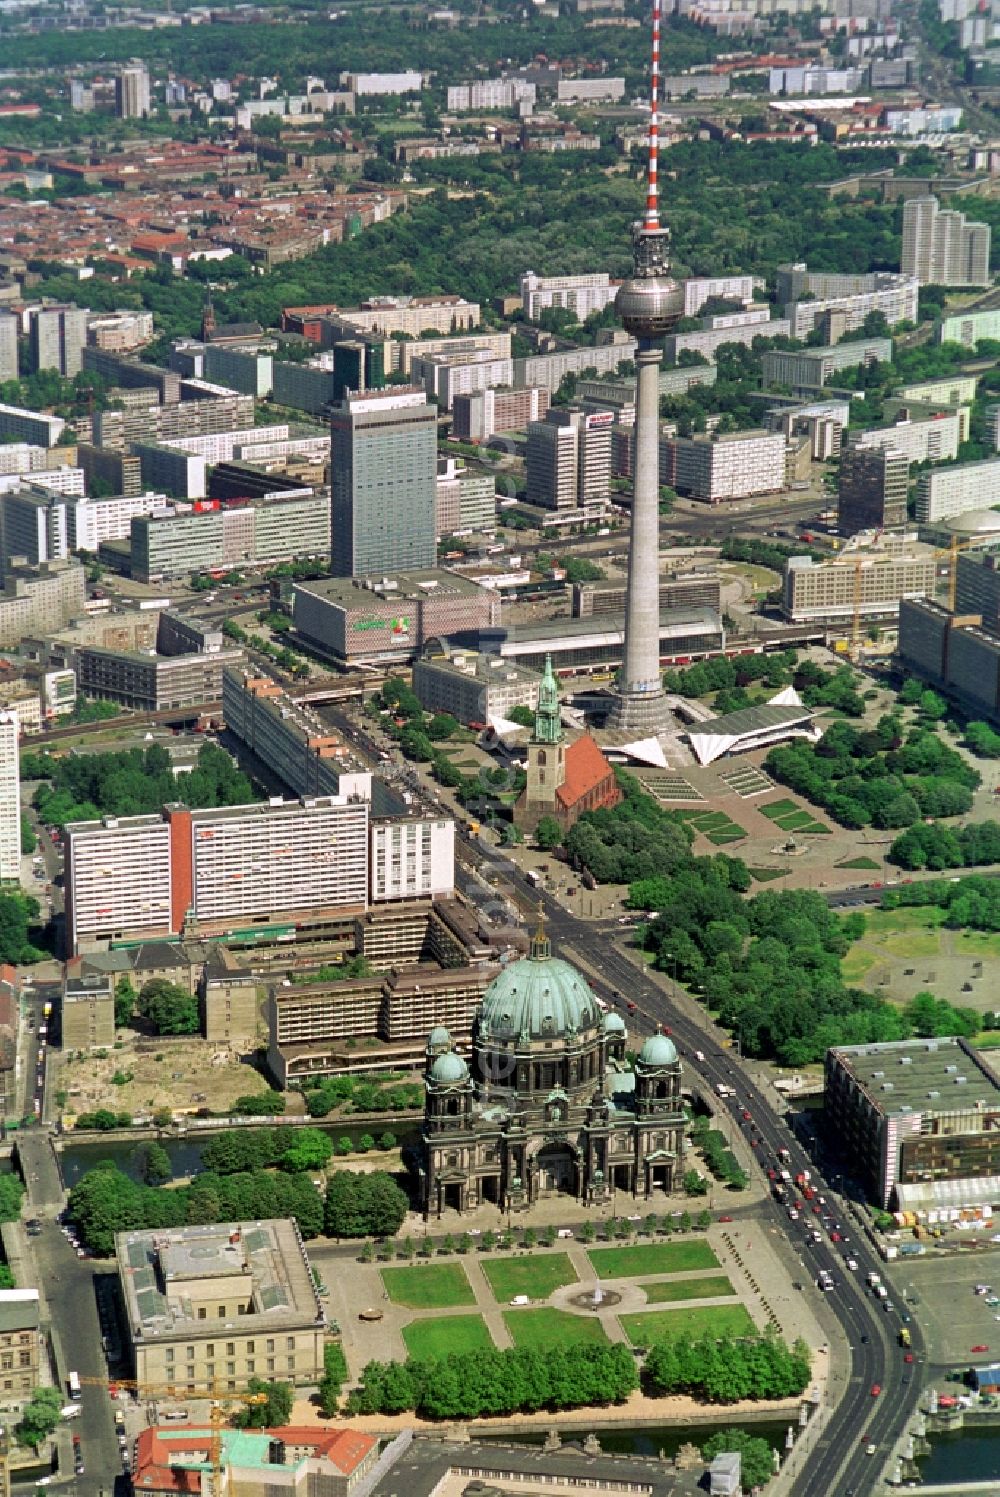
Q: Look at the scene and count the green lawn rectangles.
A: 7